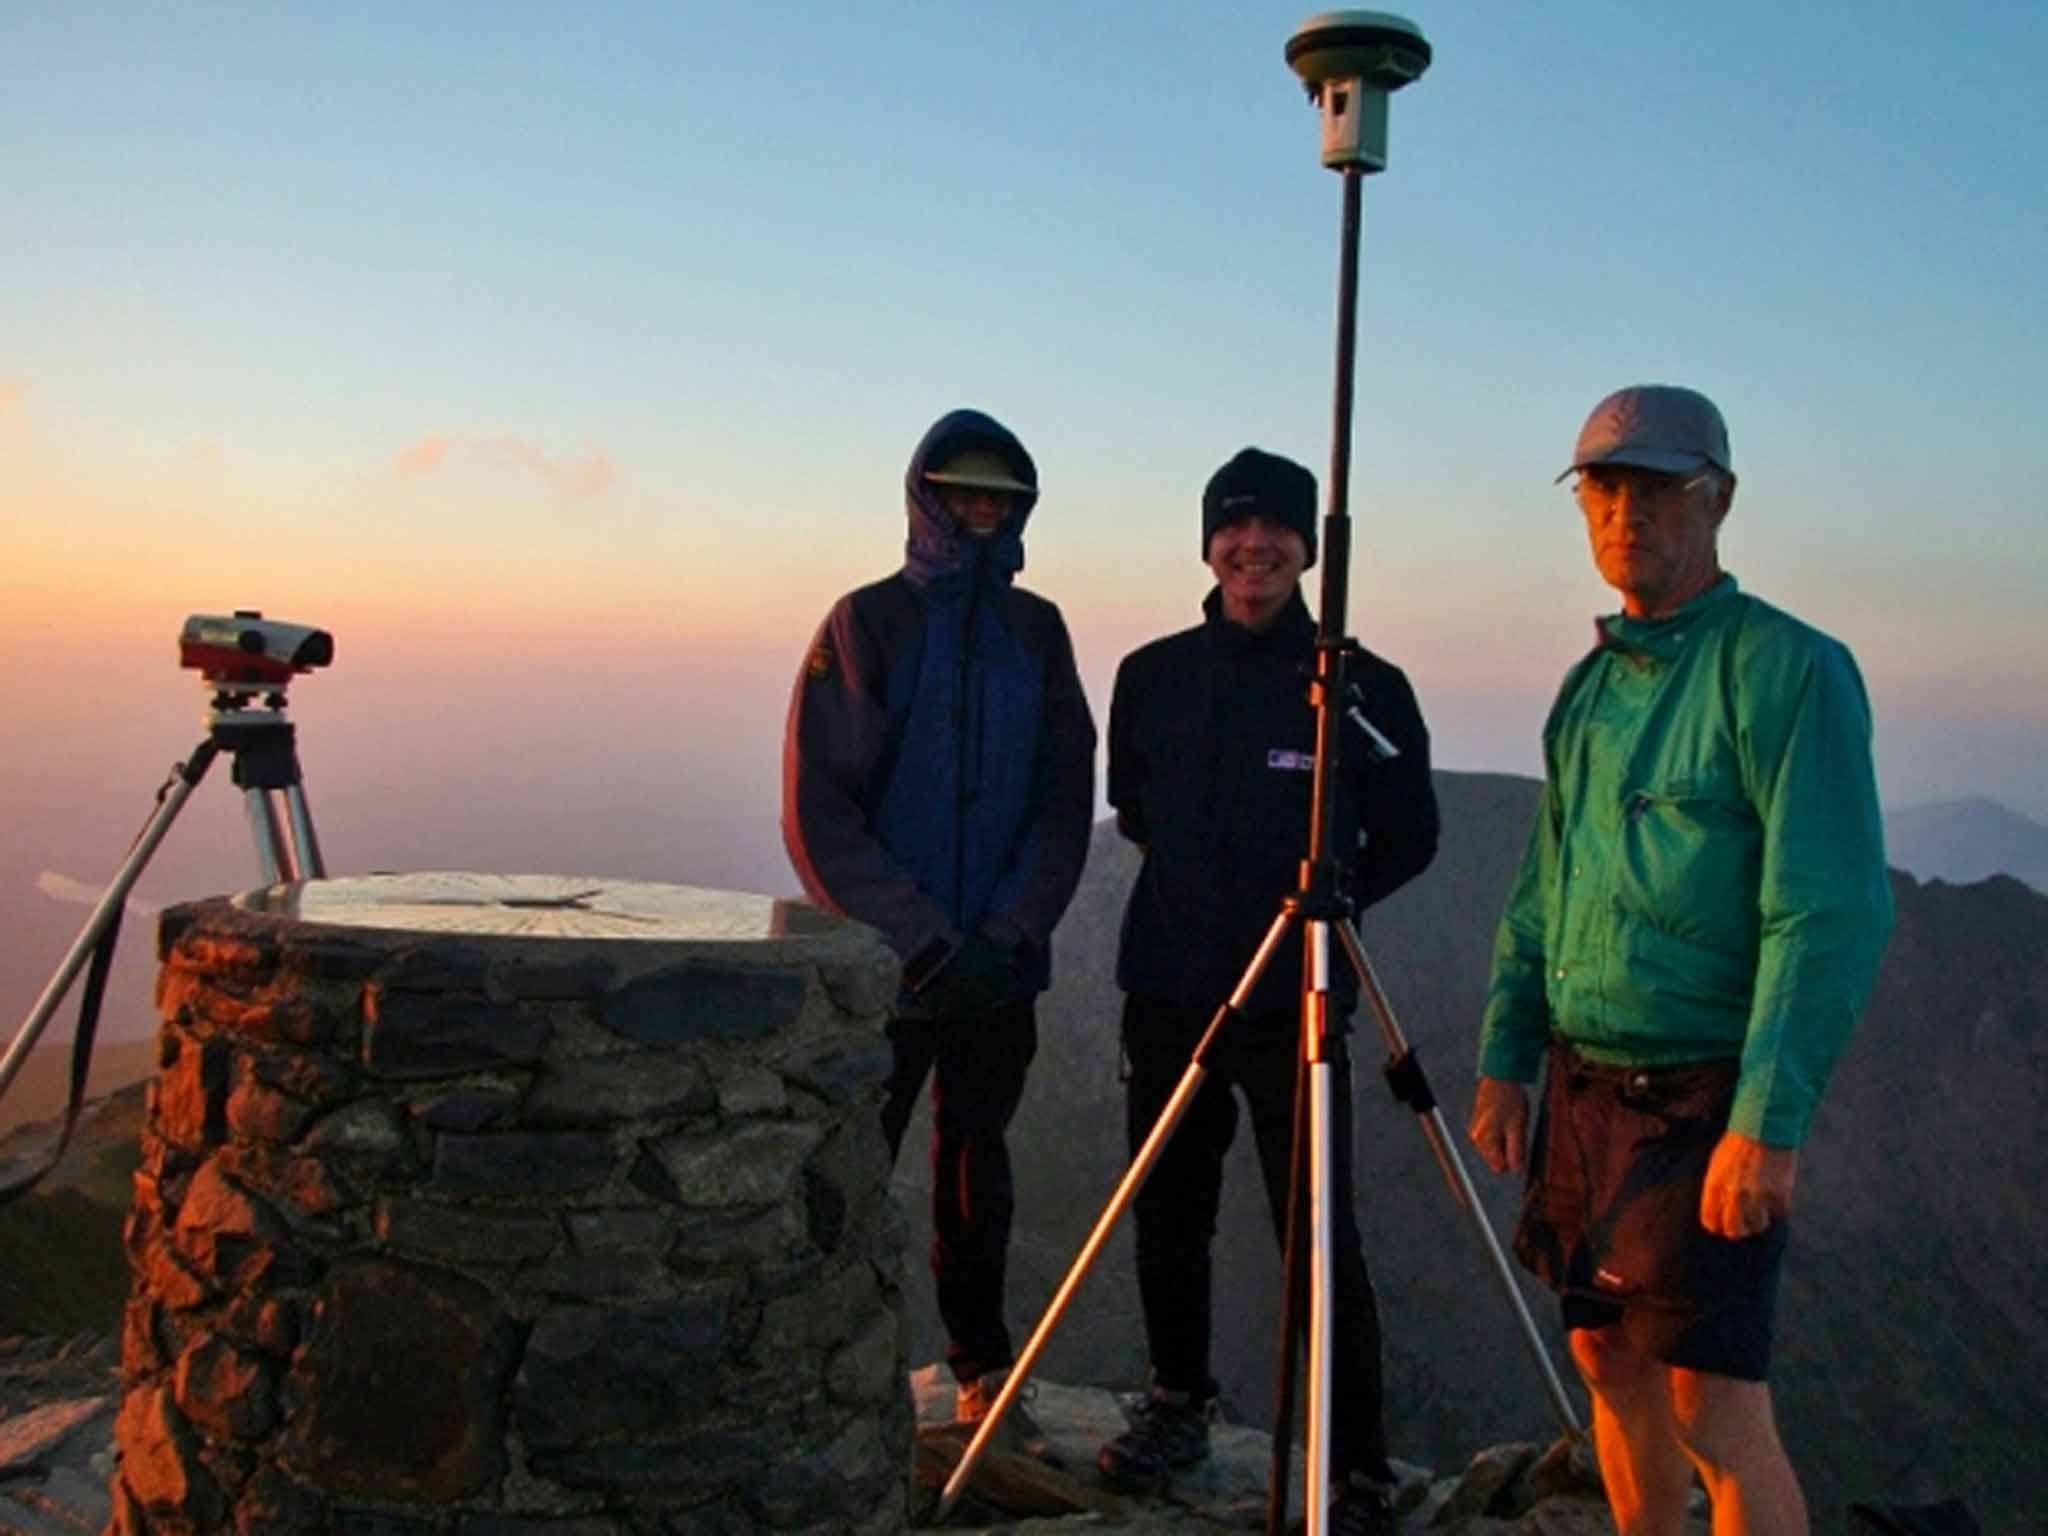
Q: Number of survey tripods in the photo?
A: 2